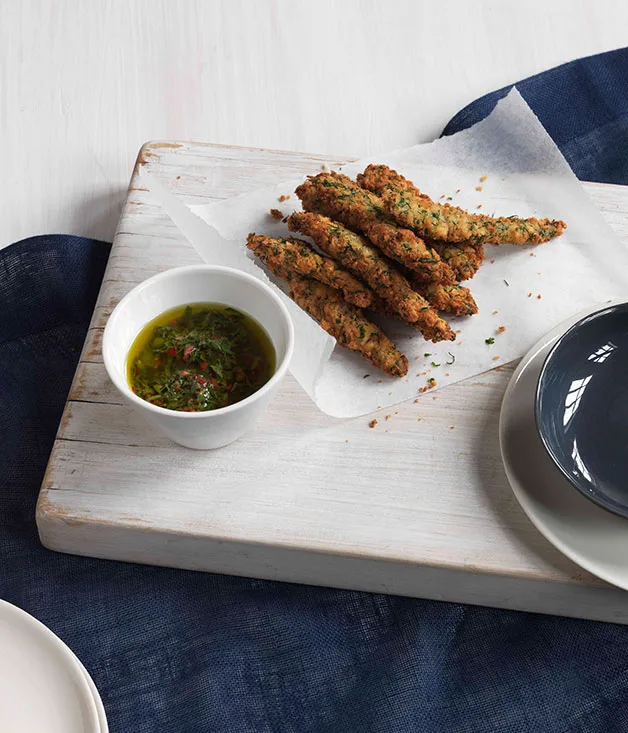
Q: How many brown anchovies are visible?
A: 7